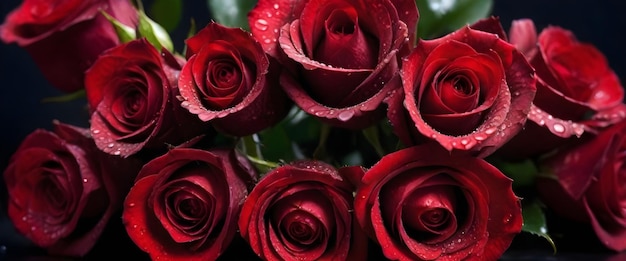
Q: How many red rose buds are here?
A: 11